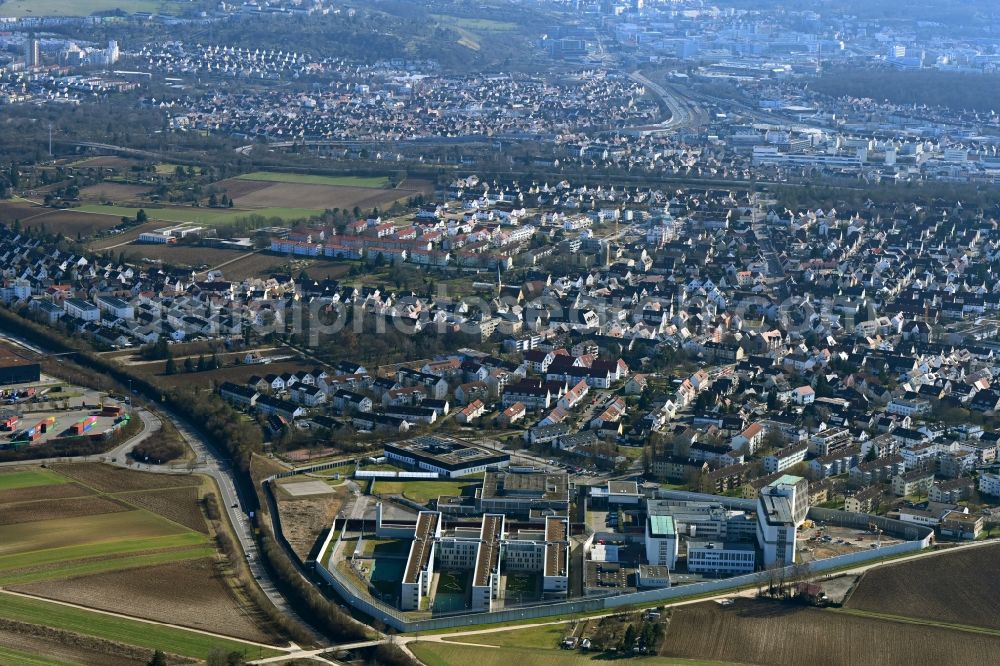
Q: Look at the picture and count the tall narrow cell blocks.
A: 3